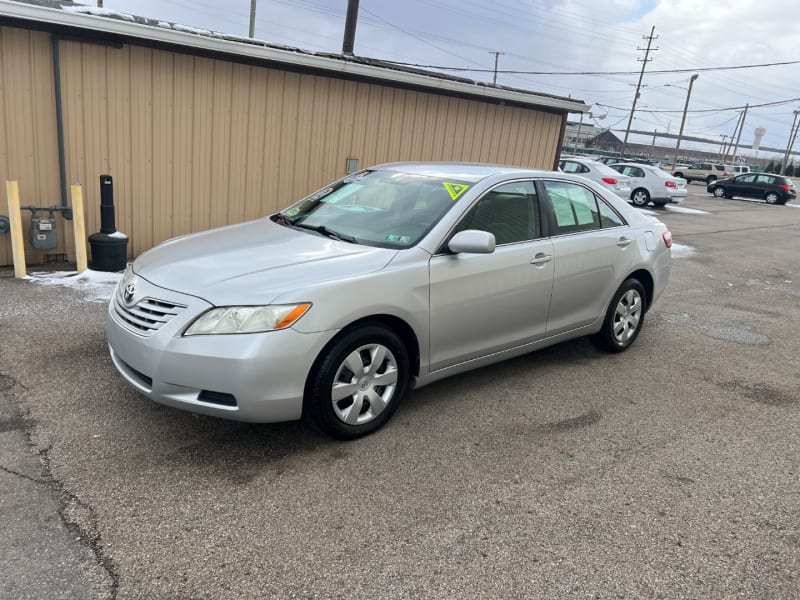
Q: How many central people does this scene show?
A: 0